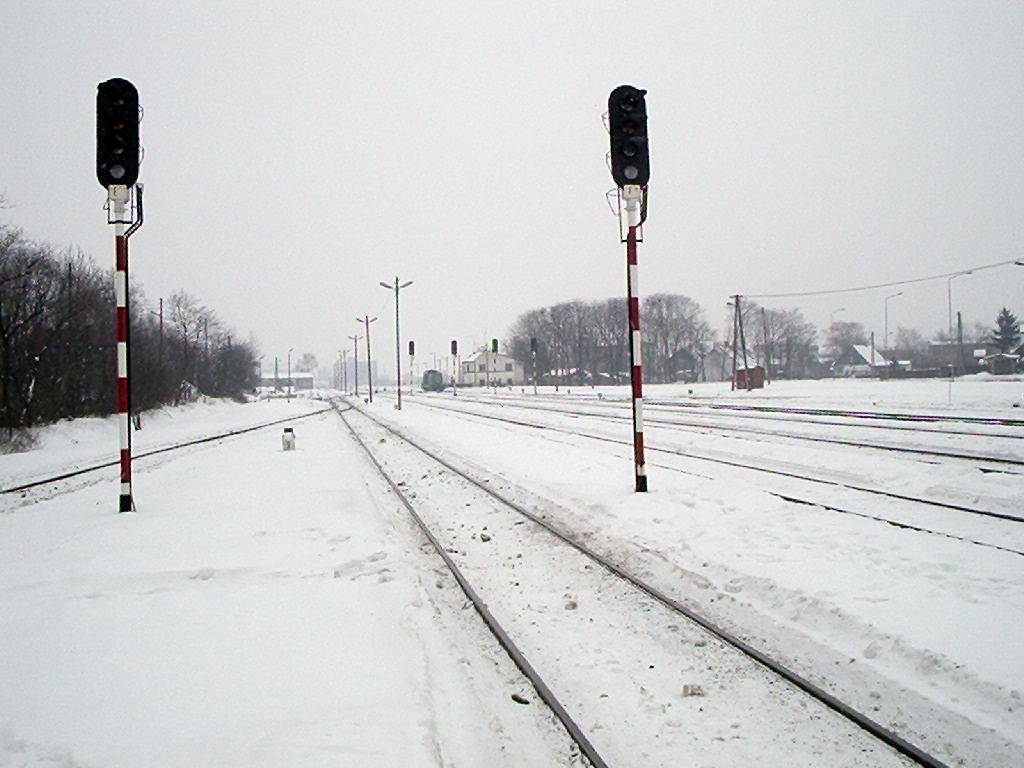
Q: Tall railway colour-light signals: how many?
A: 6